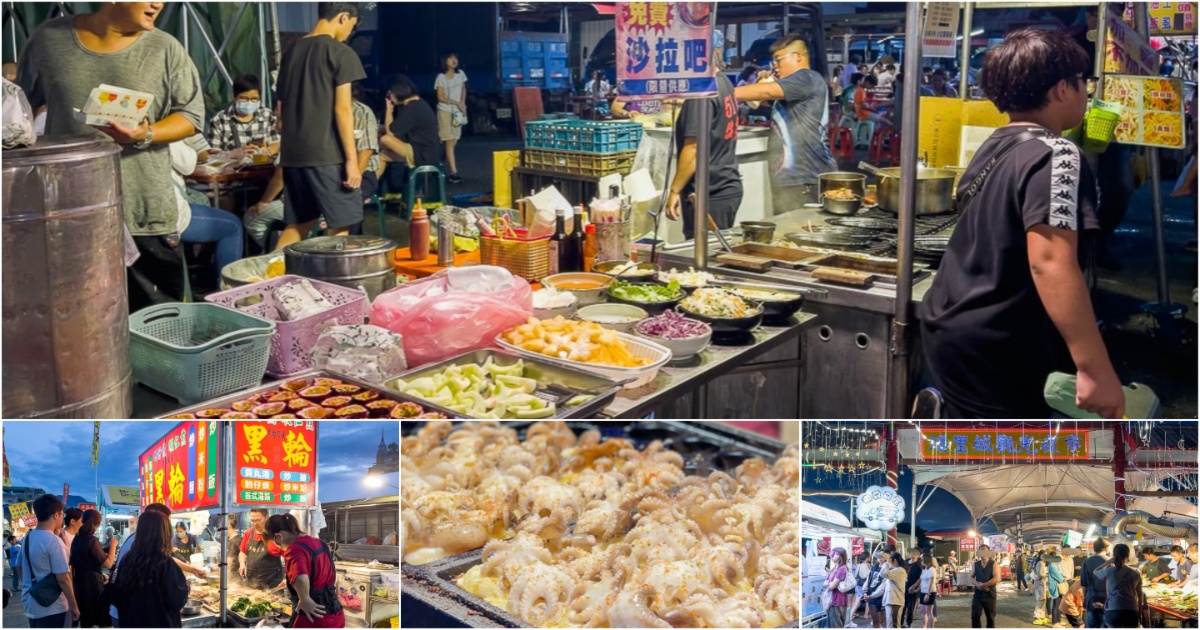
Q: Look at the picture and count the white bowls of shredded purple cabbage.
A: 1